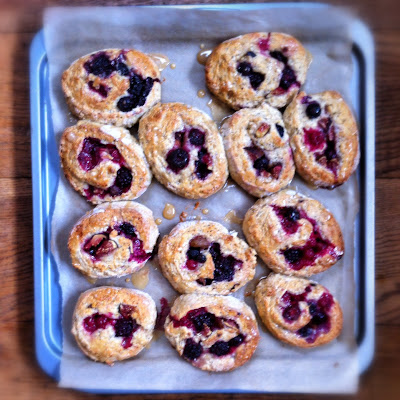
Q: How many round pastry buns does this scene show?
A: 12